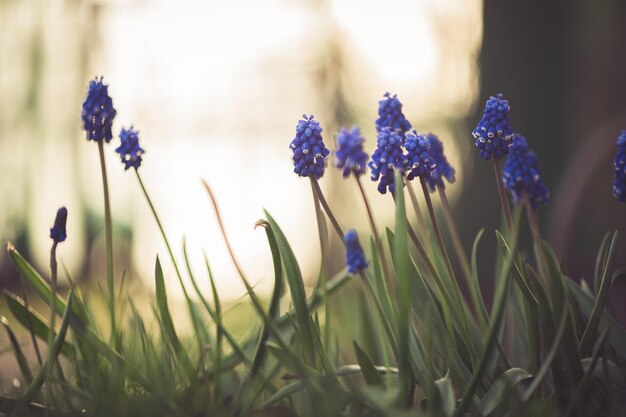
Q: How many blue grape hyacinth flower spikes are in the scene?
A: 13